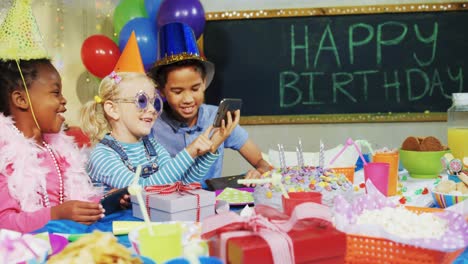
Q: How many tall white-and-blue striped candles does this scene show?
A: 5